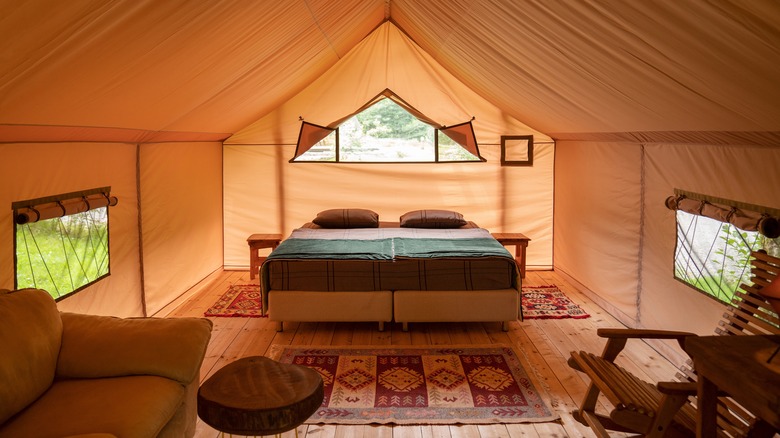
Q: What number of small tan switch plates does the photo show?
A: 0